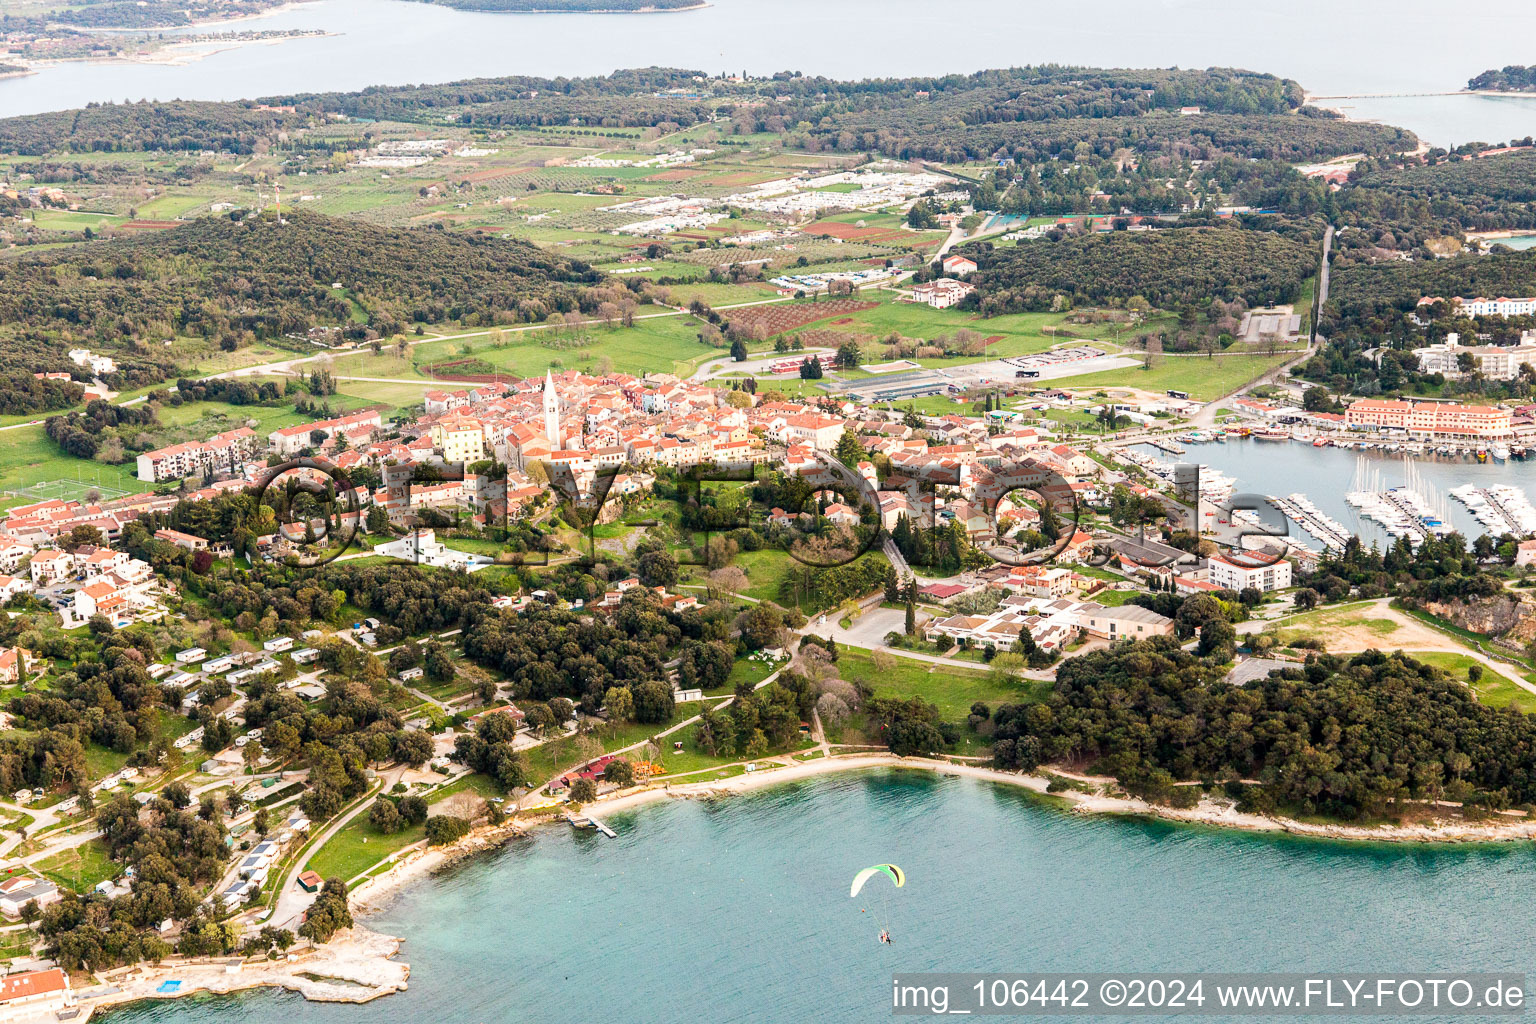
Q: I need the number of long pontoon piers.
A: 3